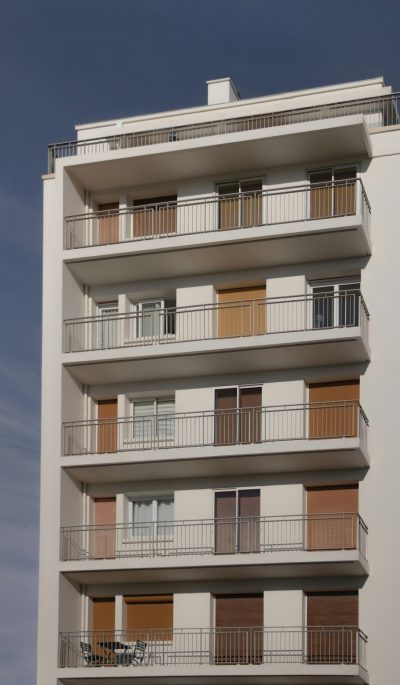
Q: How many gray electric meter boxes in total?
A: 0